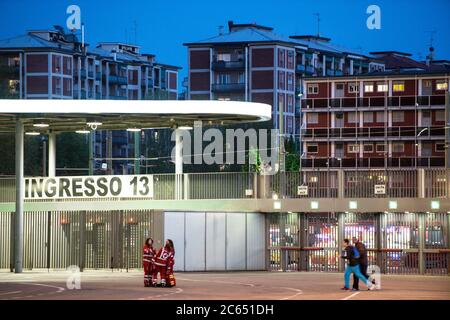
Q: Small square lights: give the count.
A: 5